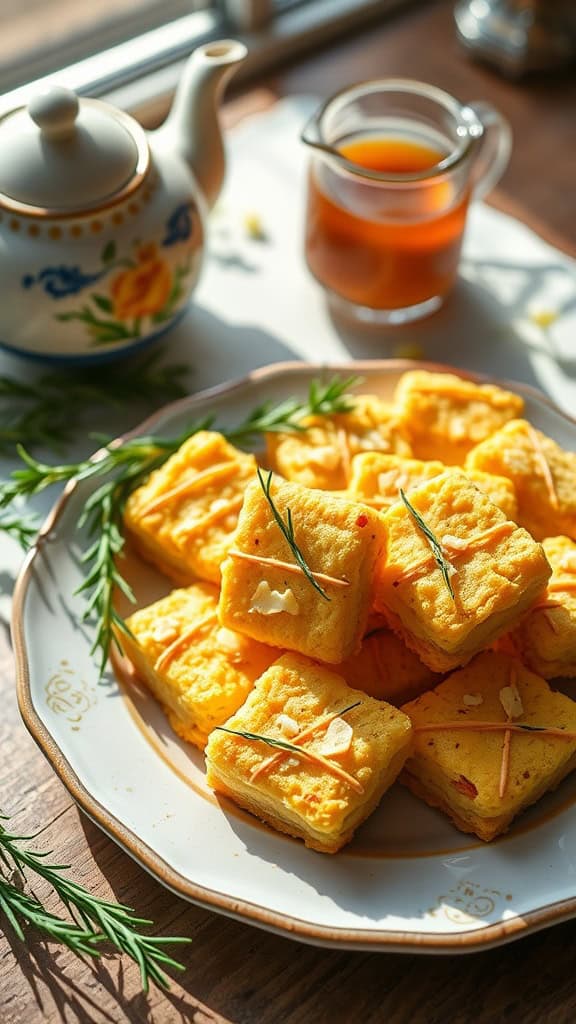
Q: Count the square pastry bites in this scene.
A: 12